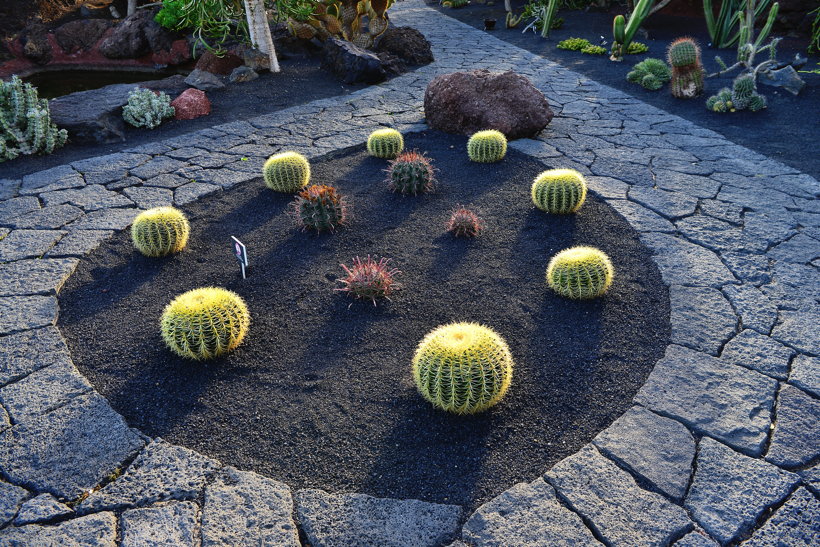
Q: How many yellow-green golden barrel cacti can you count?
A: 8